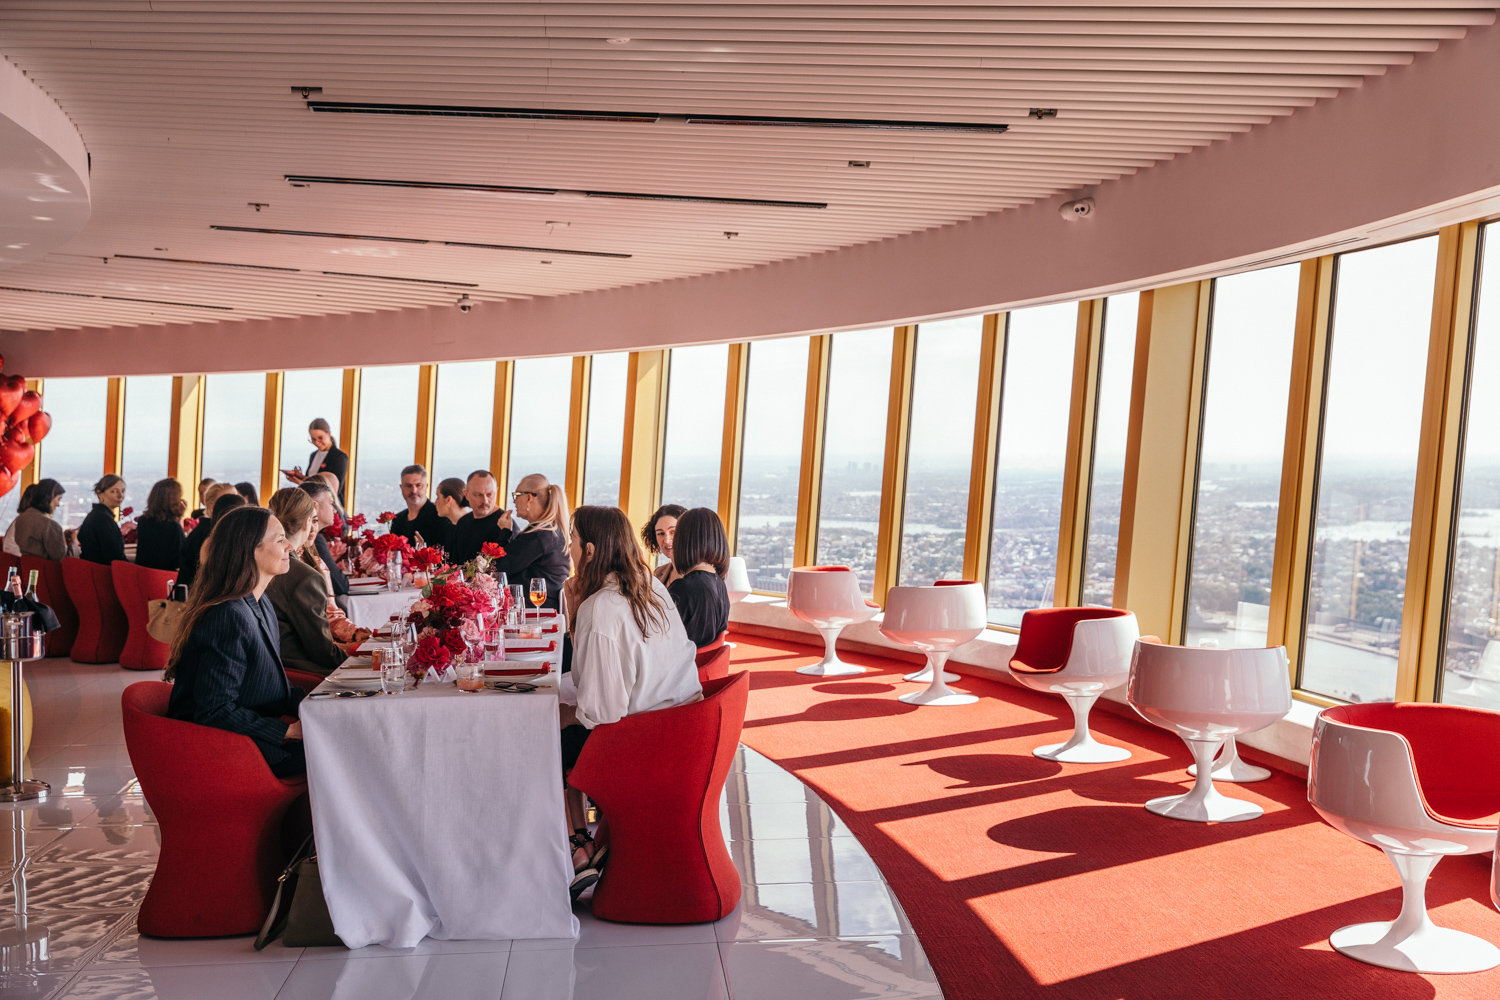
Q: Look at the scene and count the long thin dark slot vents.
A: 10